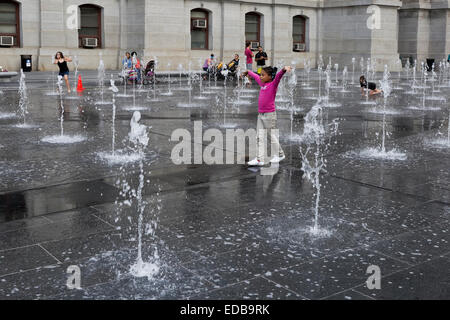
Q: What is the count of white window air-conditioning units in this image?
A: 5